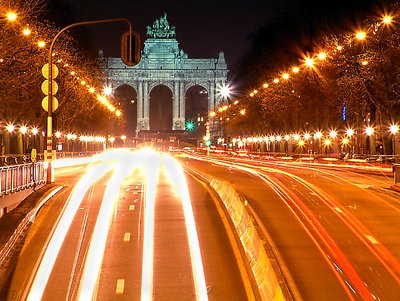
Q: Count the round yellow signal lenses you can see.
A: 3